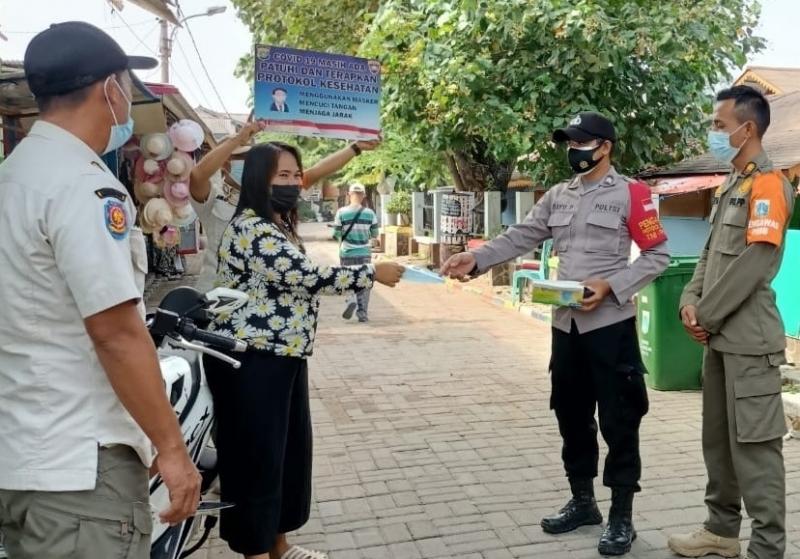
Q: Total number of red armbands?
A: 1